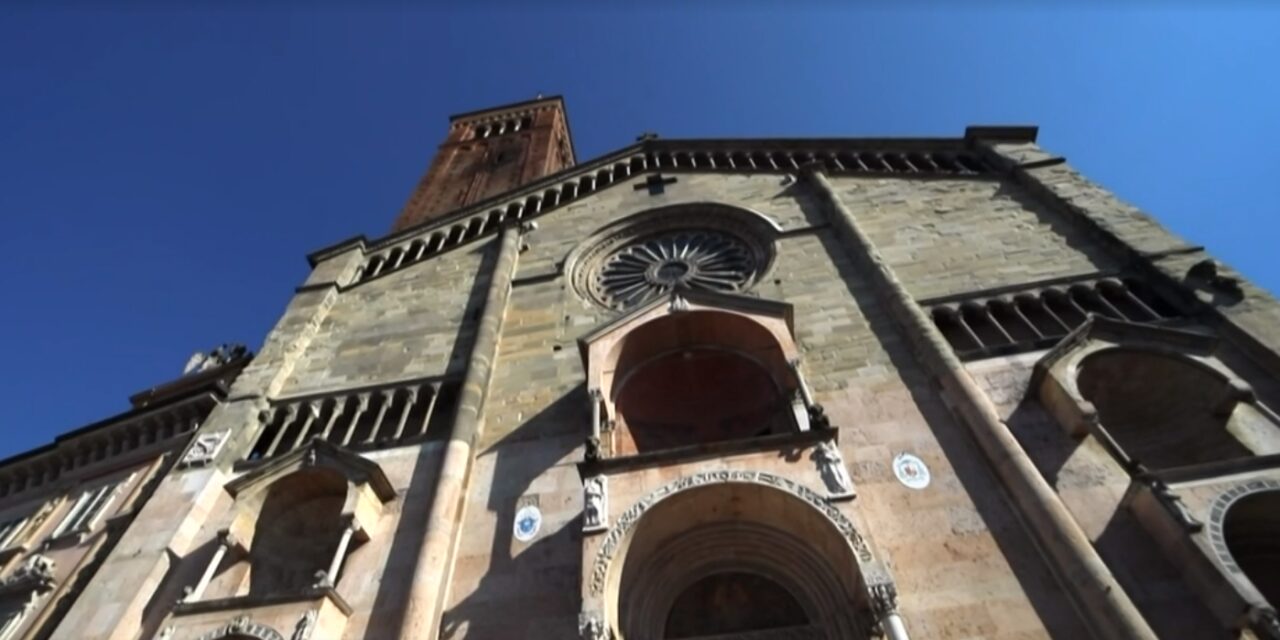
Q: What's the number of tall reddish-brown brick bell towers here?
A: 1